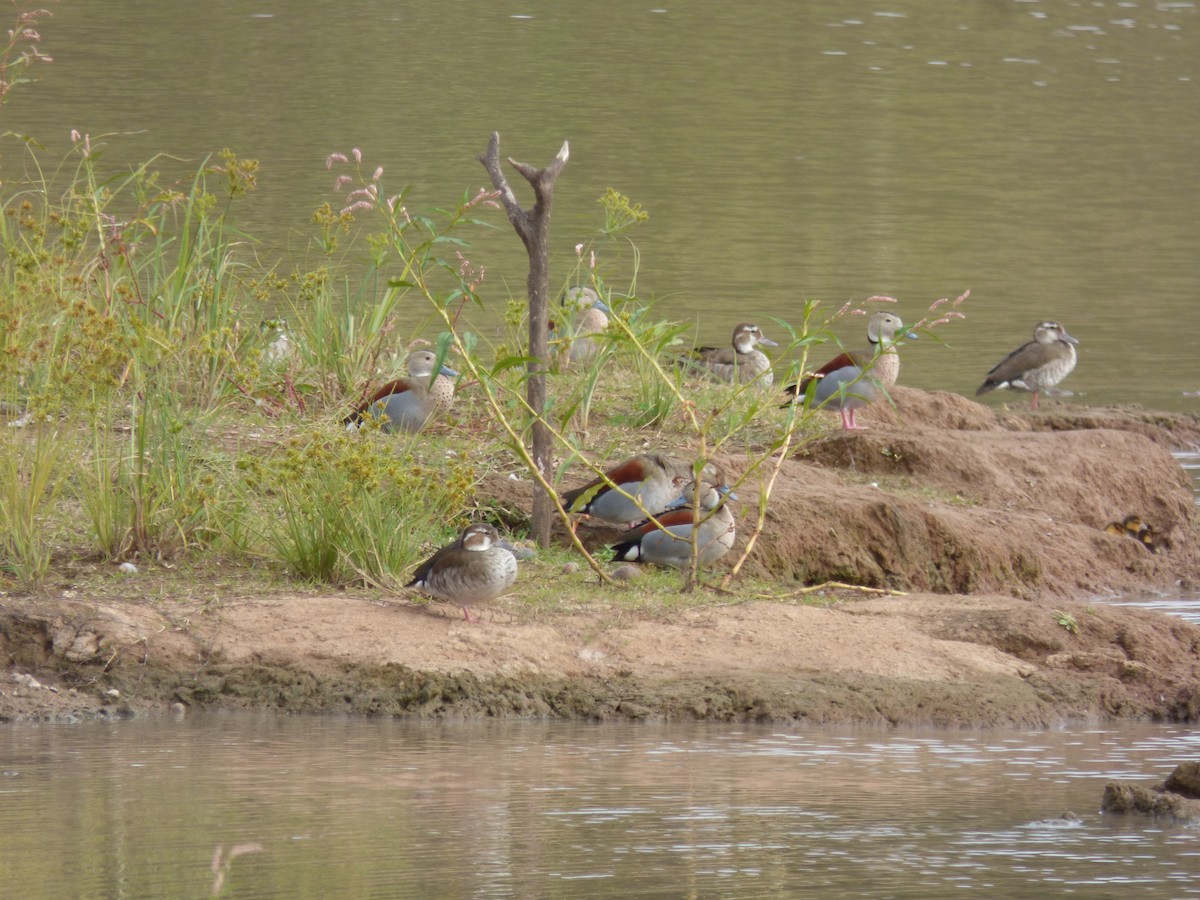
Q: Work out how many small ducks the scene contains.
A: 3